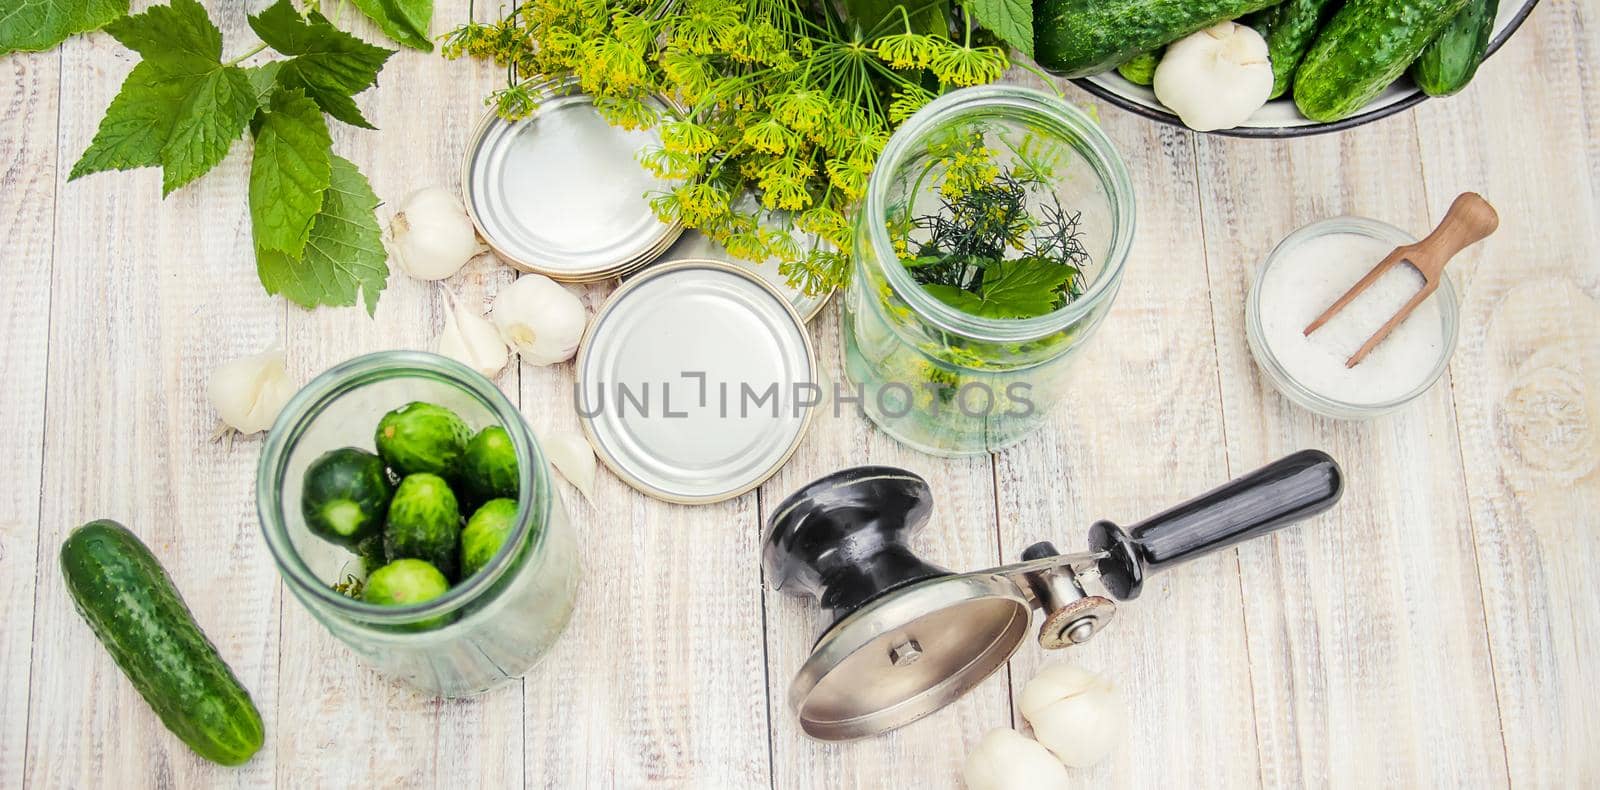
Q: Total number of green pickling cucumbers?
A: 12